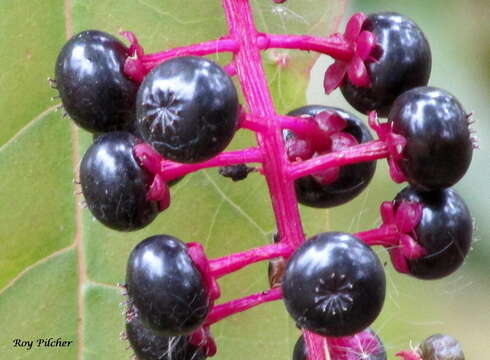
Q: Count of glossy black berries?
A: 11